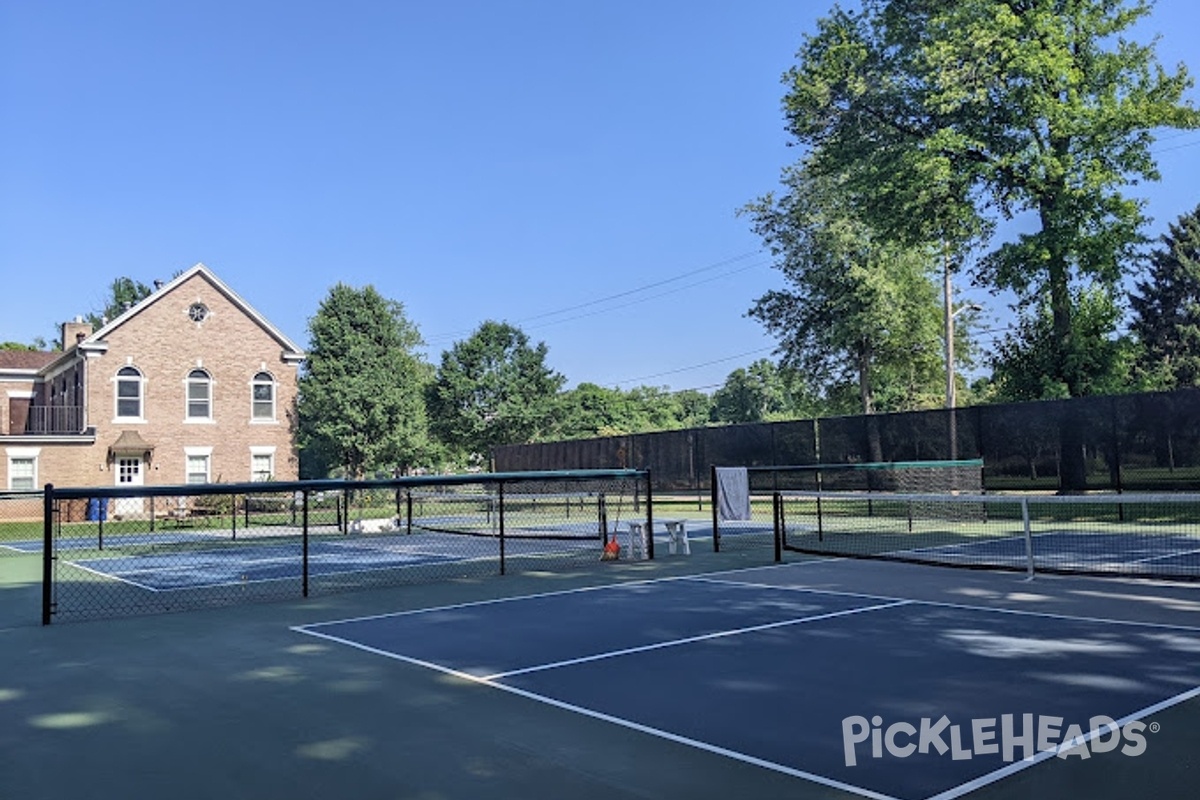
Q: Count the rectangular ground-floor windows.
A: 3